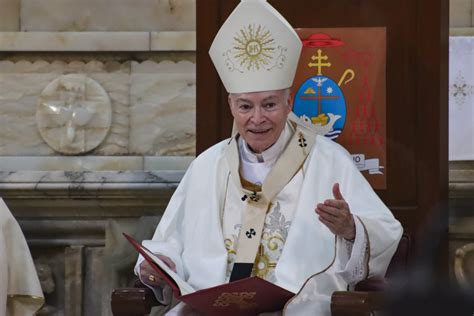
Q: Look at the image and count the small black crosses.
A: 3